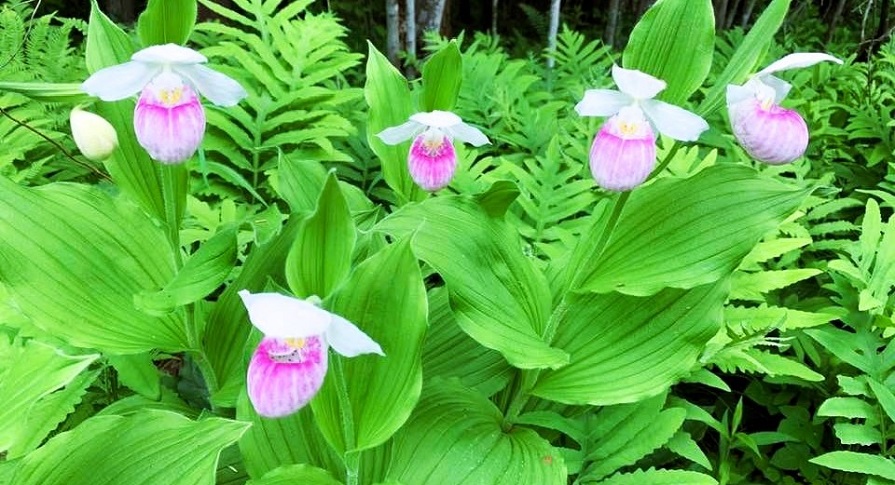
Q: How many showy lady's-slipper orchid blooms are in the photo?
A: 5